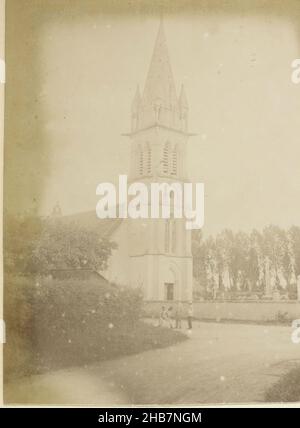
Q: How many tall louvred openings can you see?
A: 4